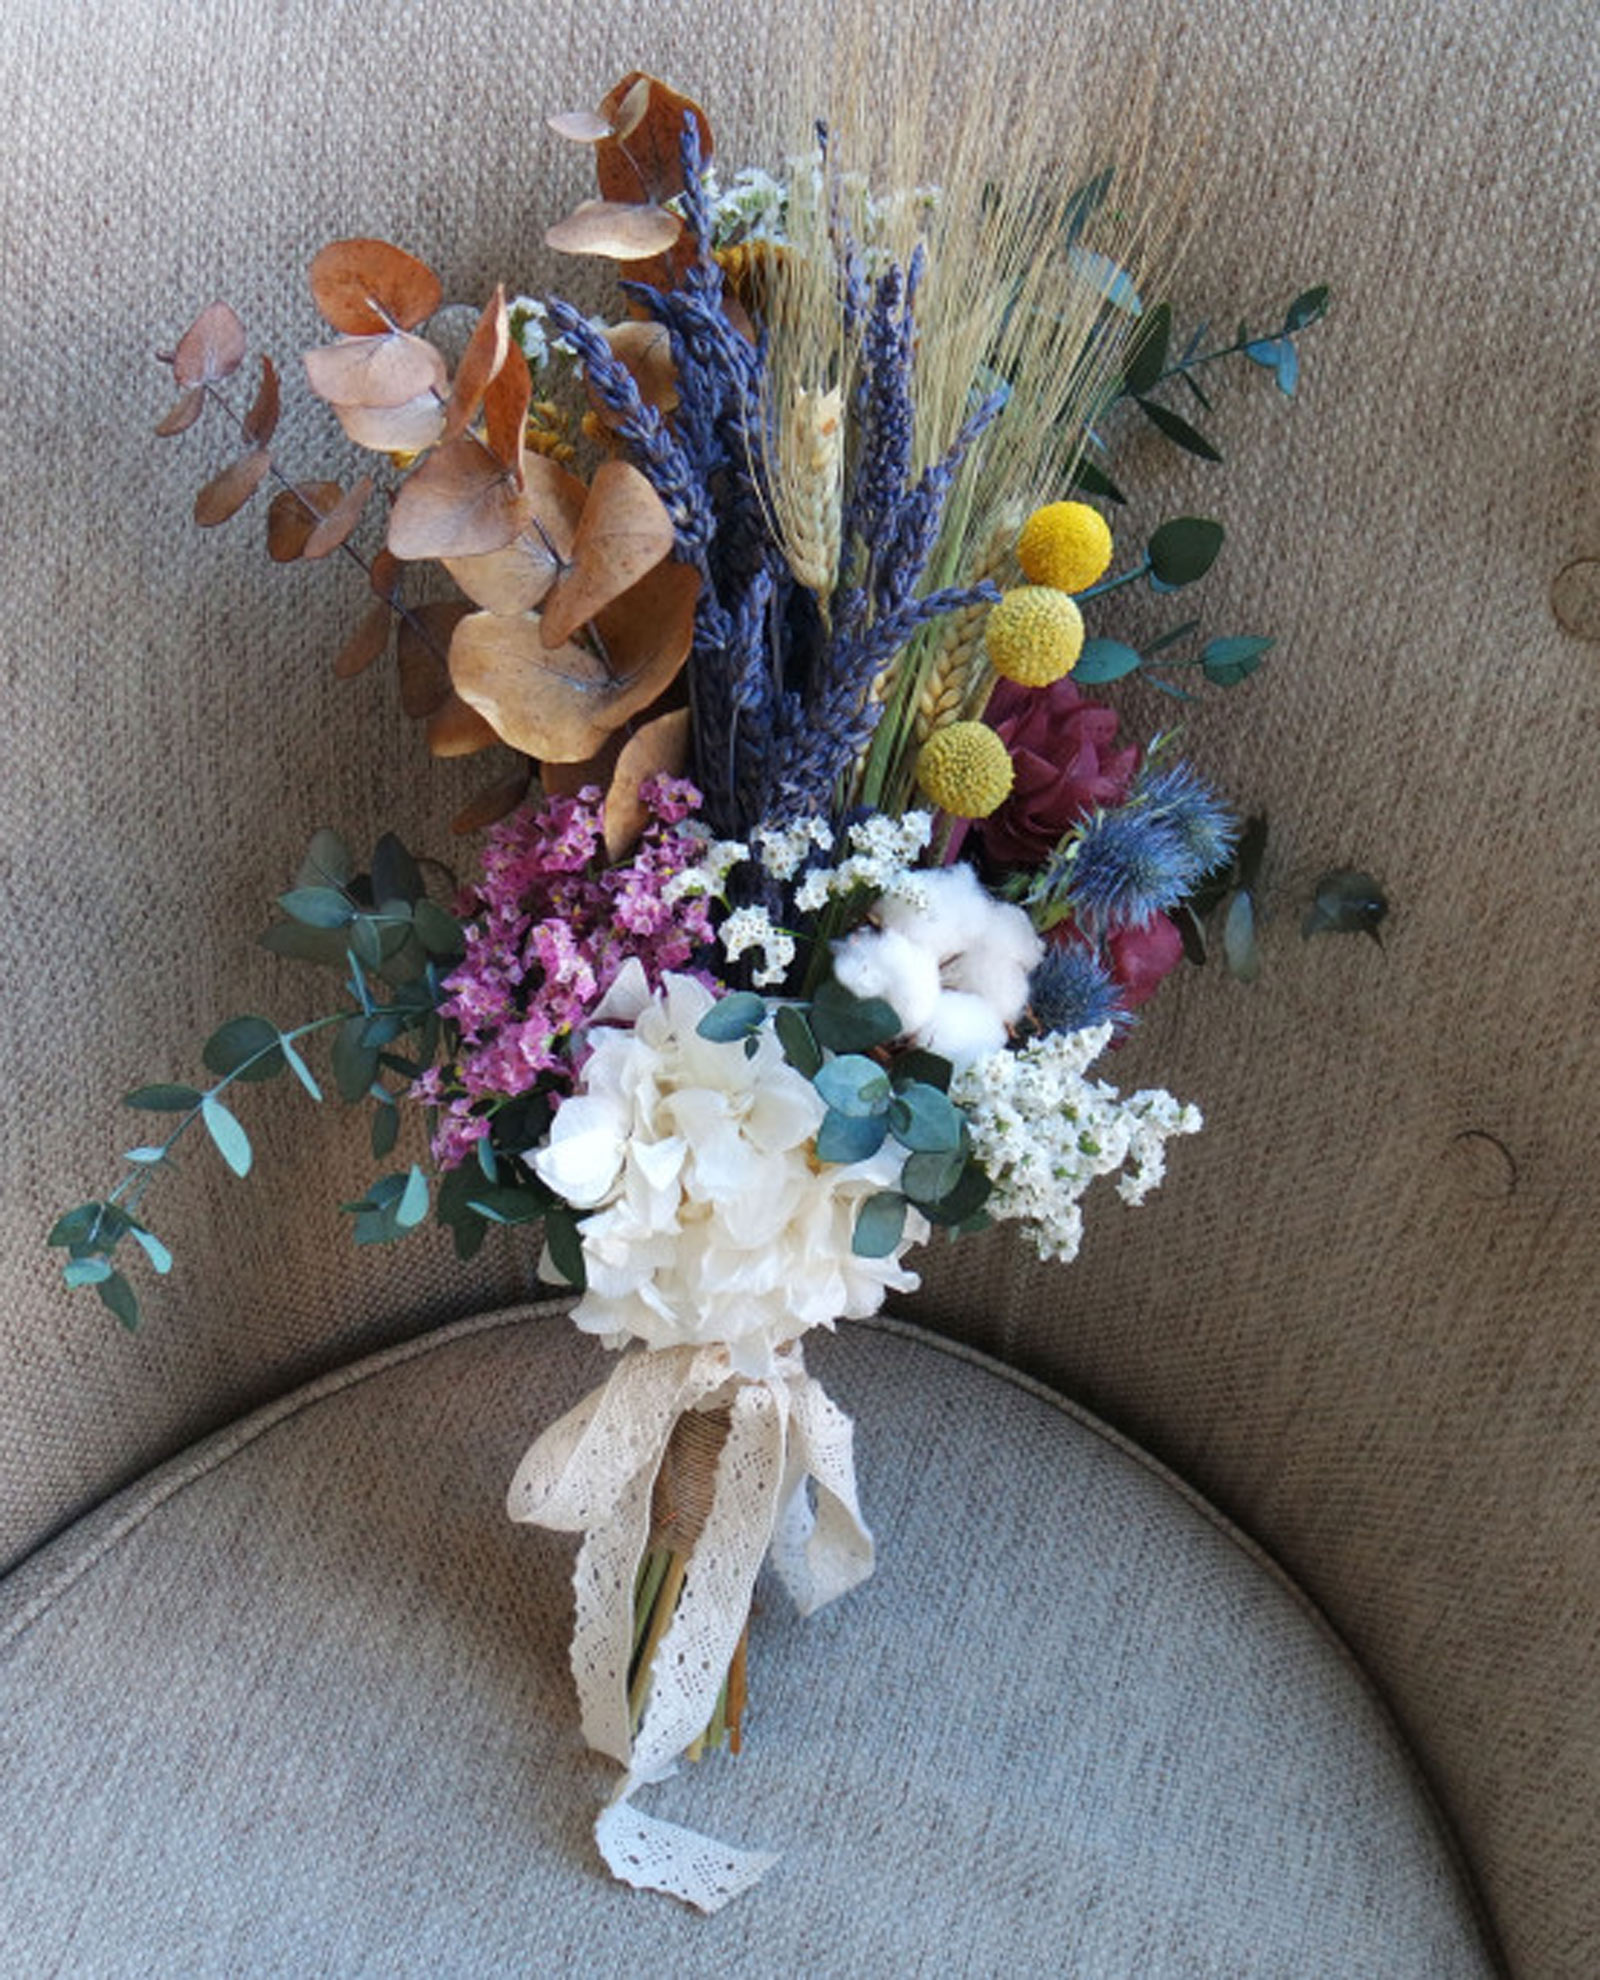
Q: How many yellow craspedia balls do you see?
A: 3